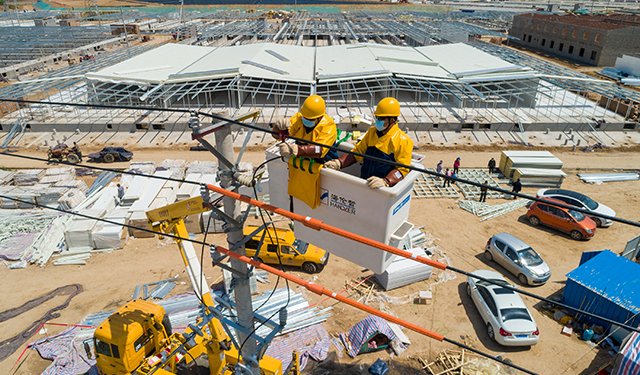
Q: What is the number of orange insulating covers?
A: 2